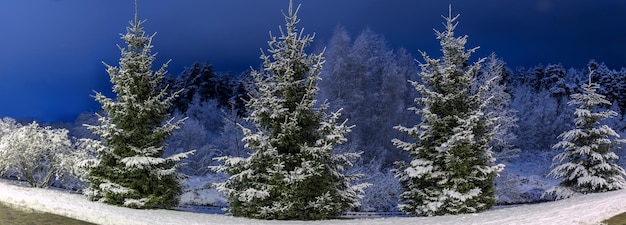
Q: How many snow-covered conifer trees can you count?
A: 4